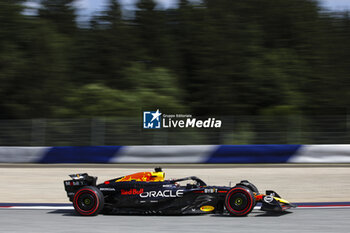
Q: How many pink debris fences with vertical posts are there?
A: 0